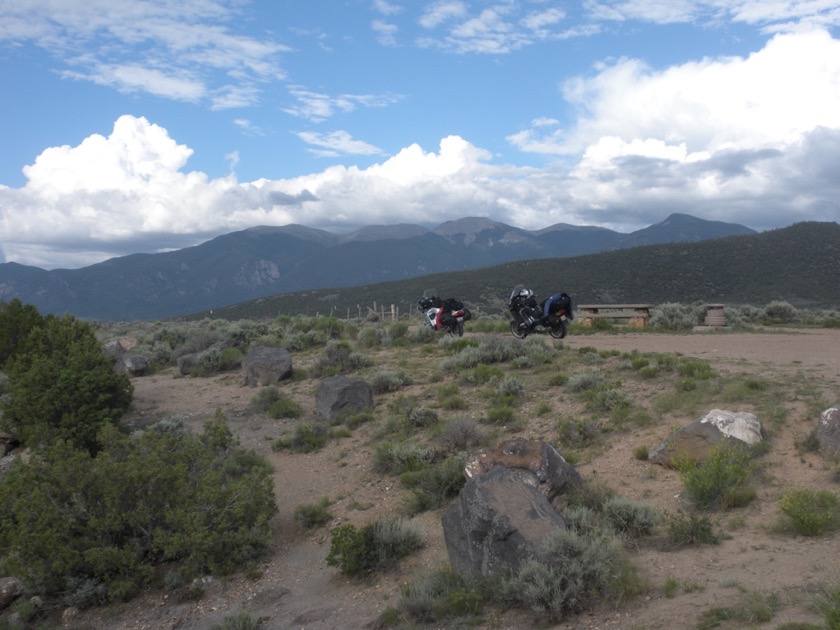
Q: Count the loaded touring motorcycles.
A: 2